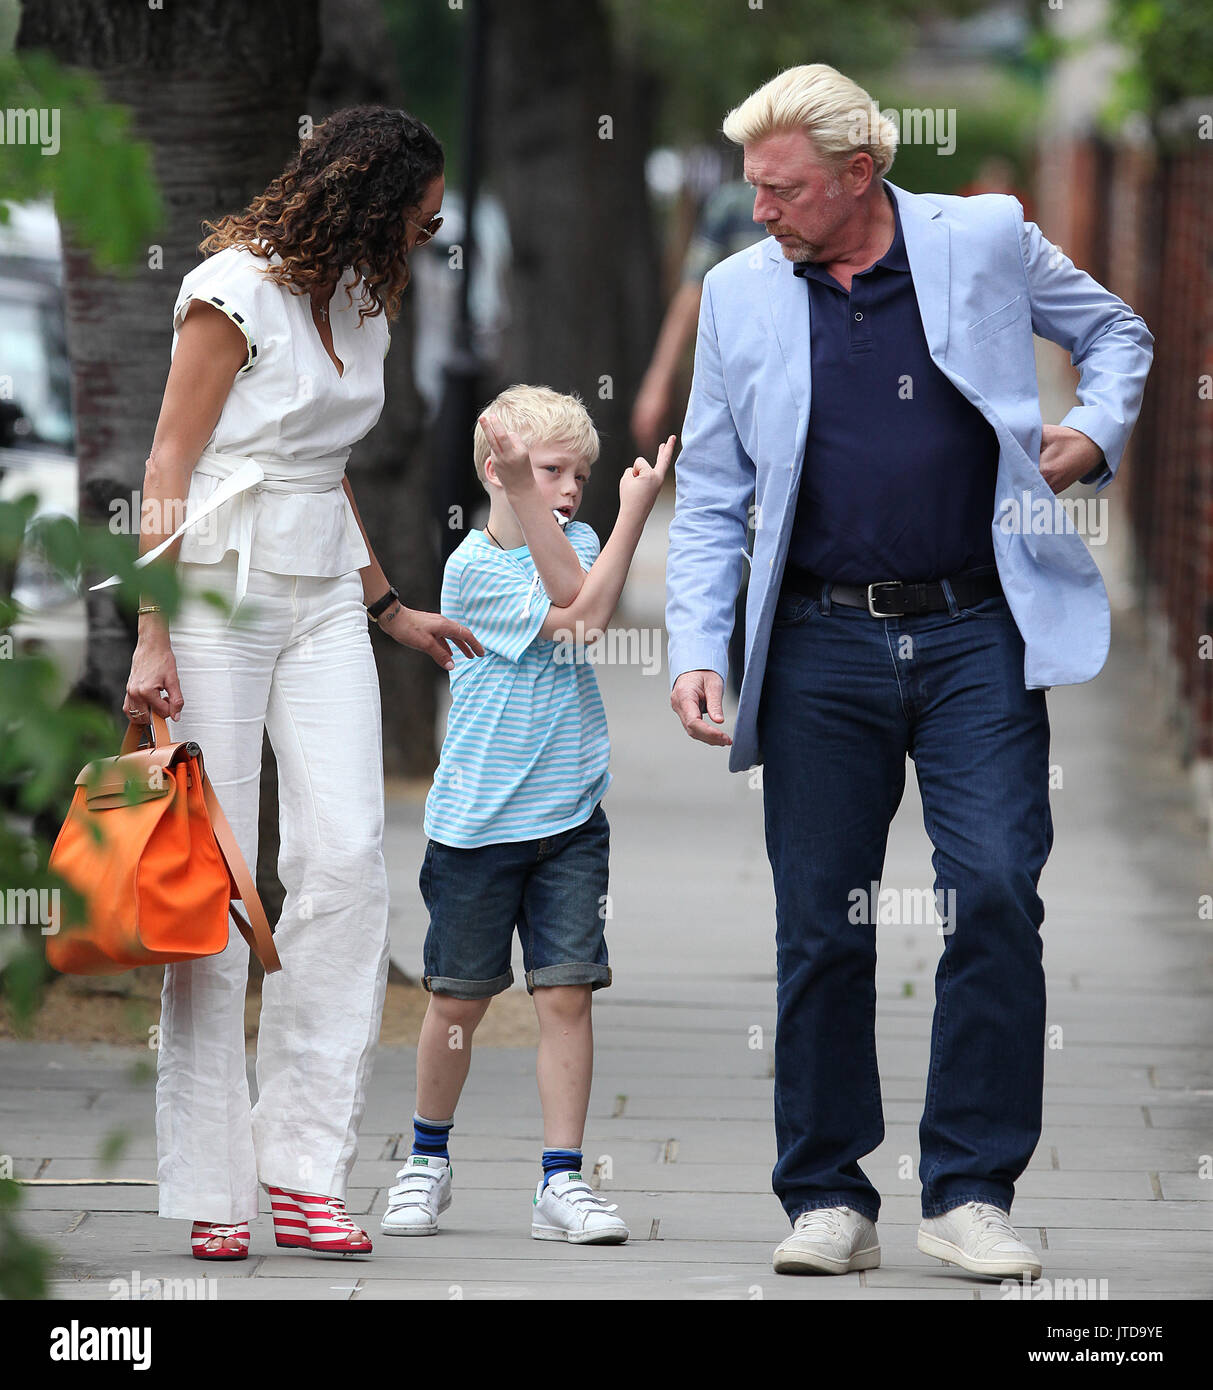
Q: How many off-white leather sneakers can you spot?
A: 2